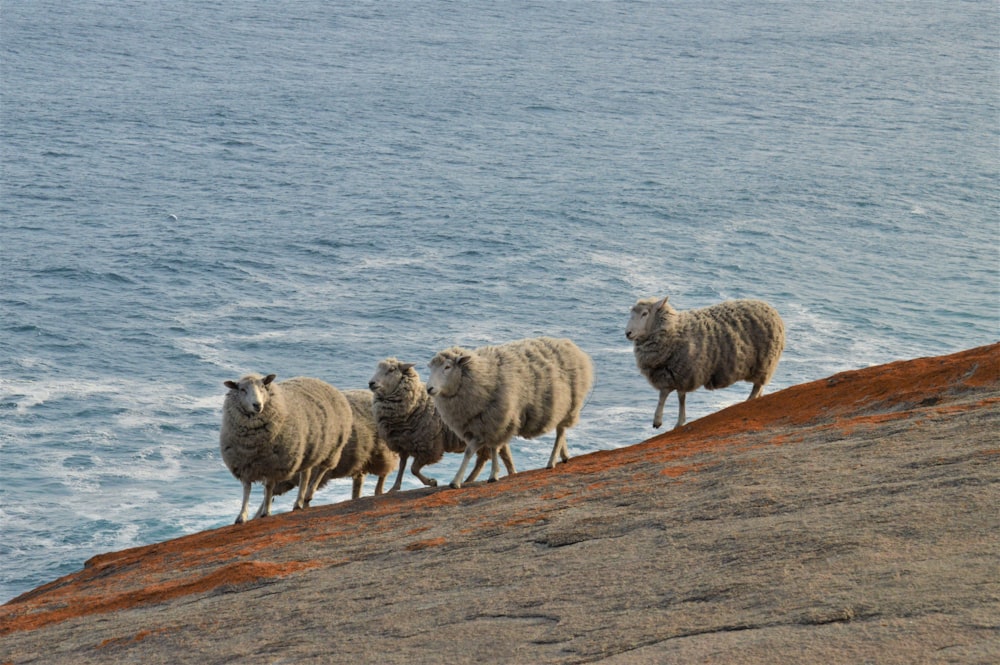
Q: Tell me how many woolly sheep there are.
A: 5